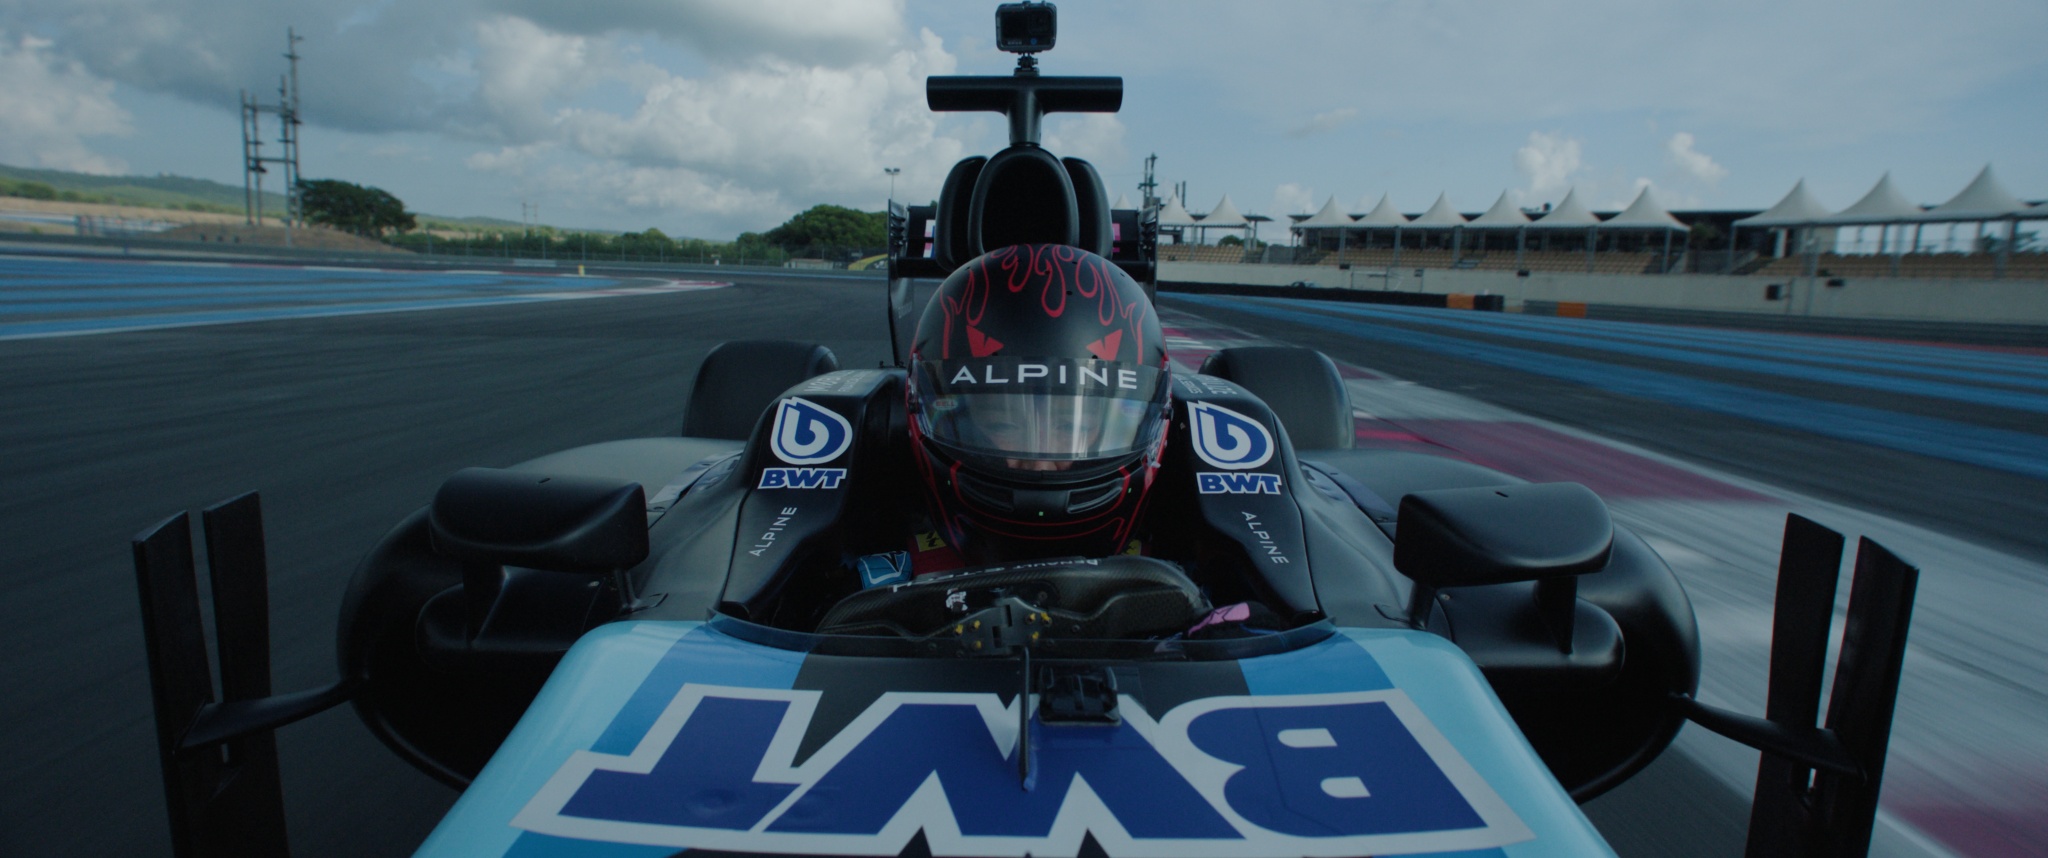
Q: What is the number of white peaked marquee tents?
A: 12